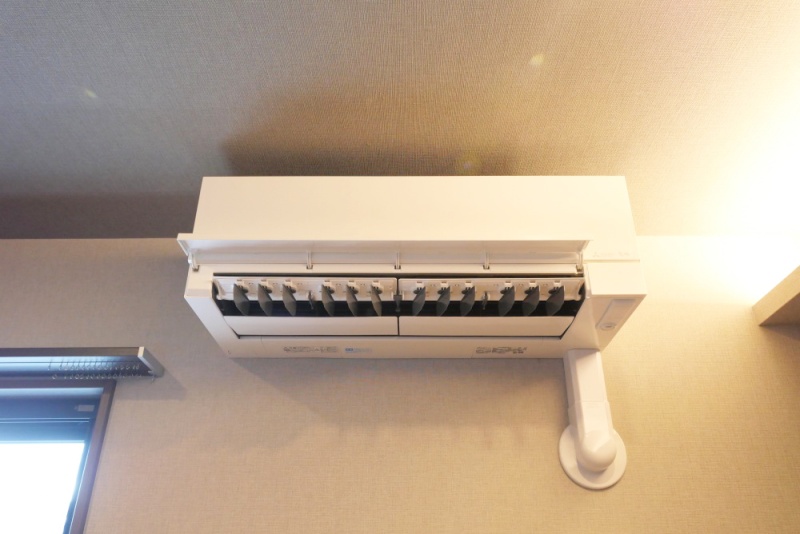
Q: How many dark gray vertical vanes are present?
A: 12